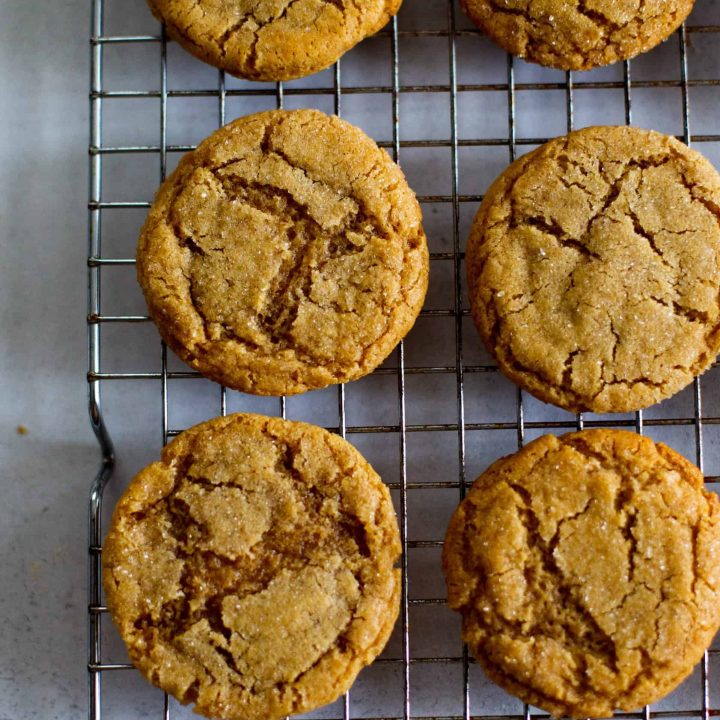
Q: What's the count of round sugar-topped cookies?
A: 6